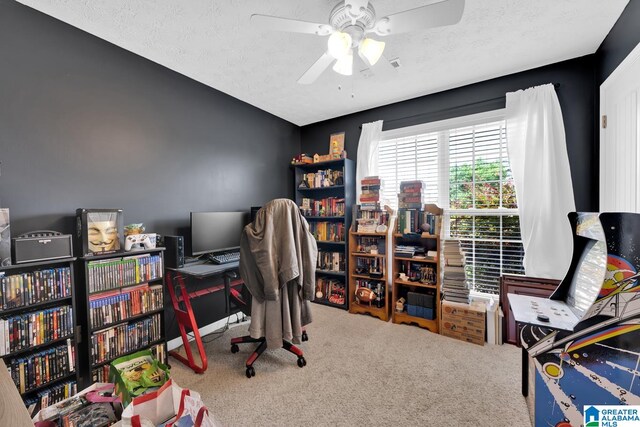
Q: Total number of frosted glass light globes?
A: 3